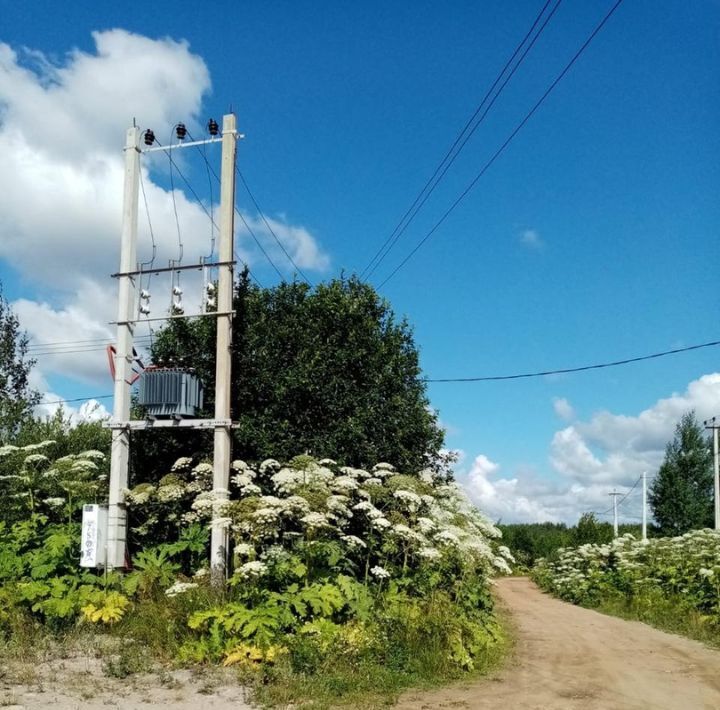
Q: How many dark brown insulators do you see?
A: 3